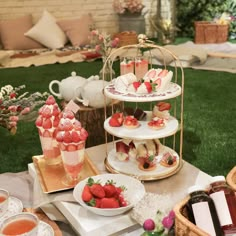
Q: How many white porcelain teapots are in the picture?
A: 2